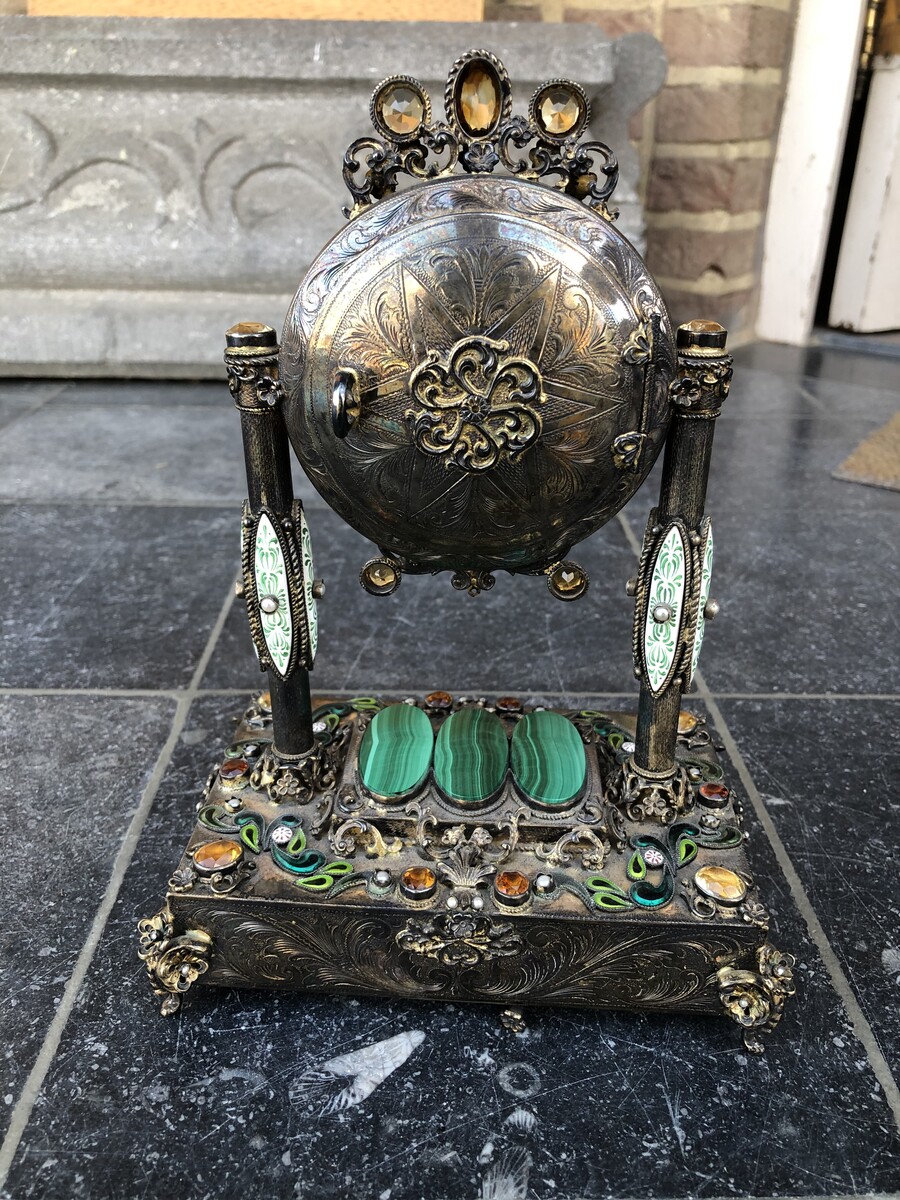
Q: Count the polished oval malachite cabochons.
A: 3